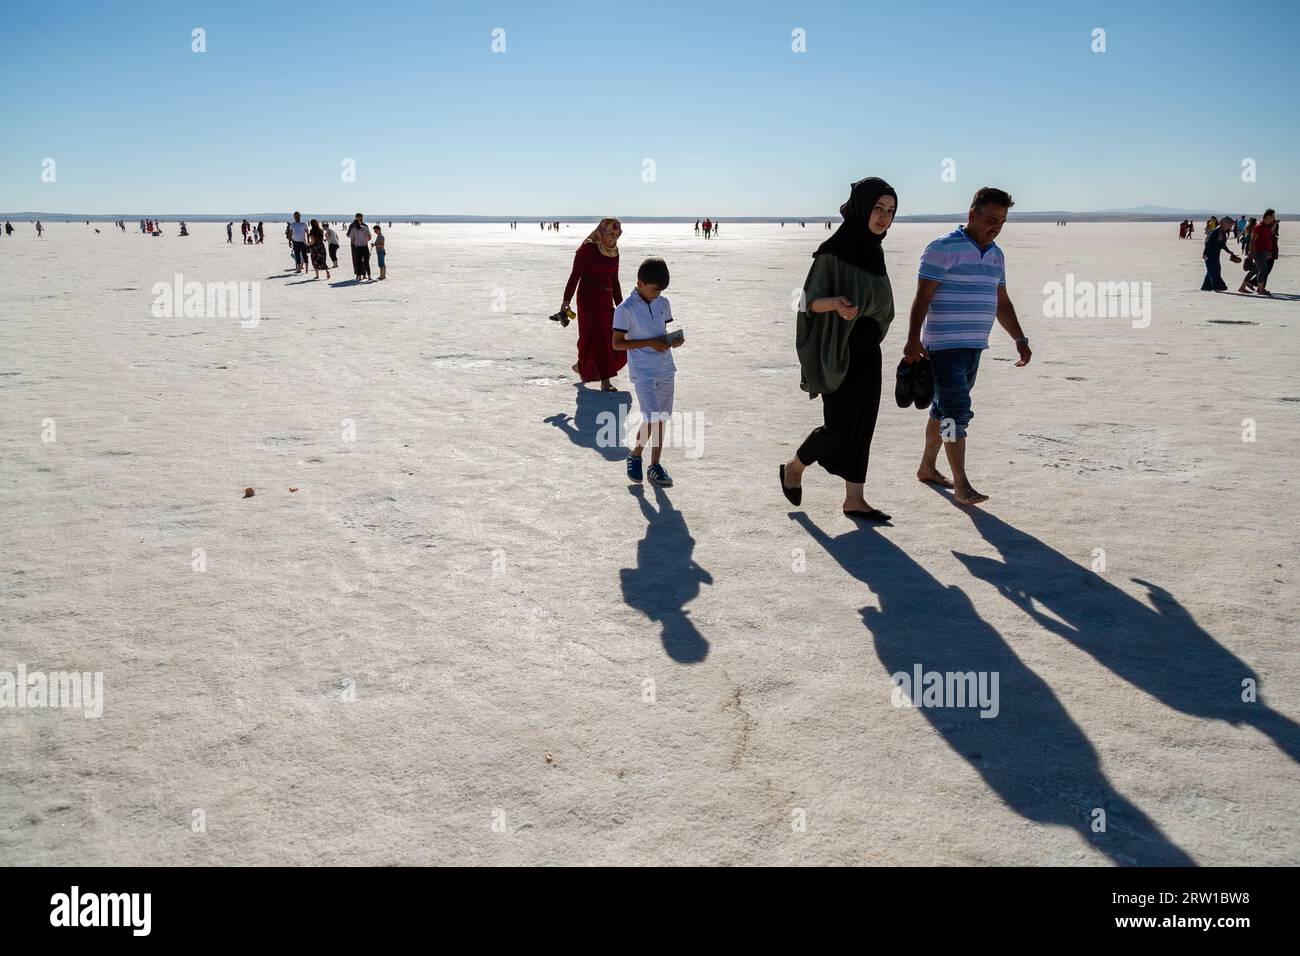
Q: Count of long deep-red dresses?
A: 1